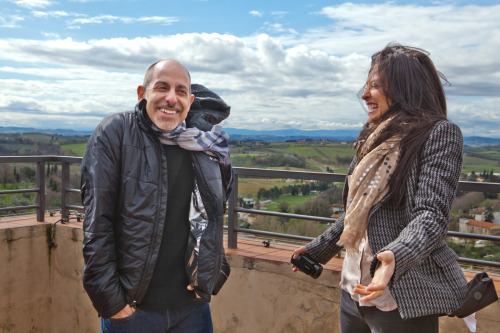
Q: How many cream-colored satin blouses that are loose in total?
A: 1